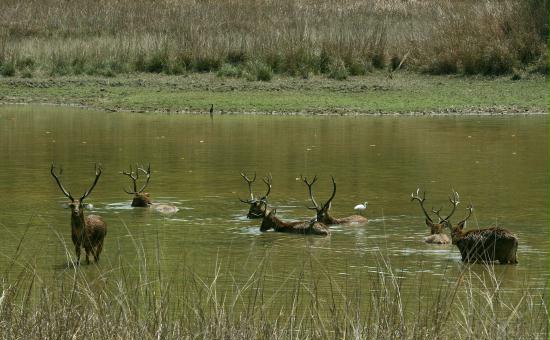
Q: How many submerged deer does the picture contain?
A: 5